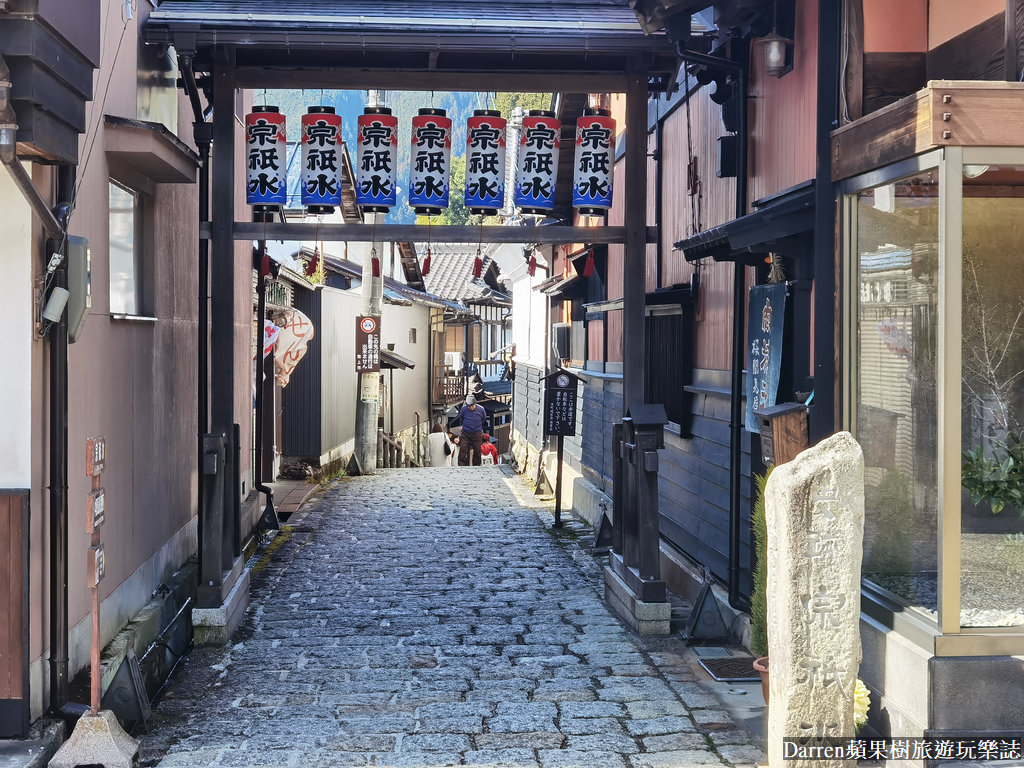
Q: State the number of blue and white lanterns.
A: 7